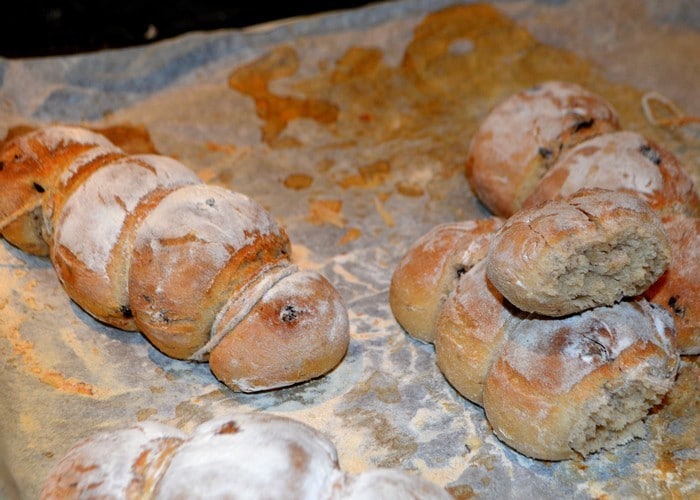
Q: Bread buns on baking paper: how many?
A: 14